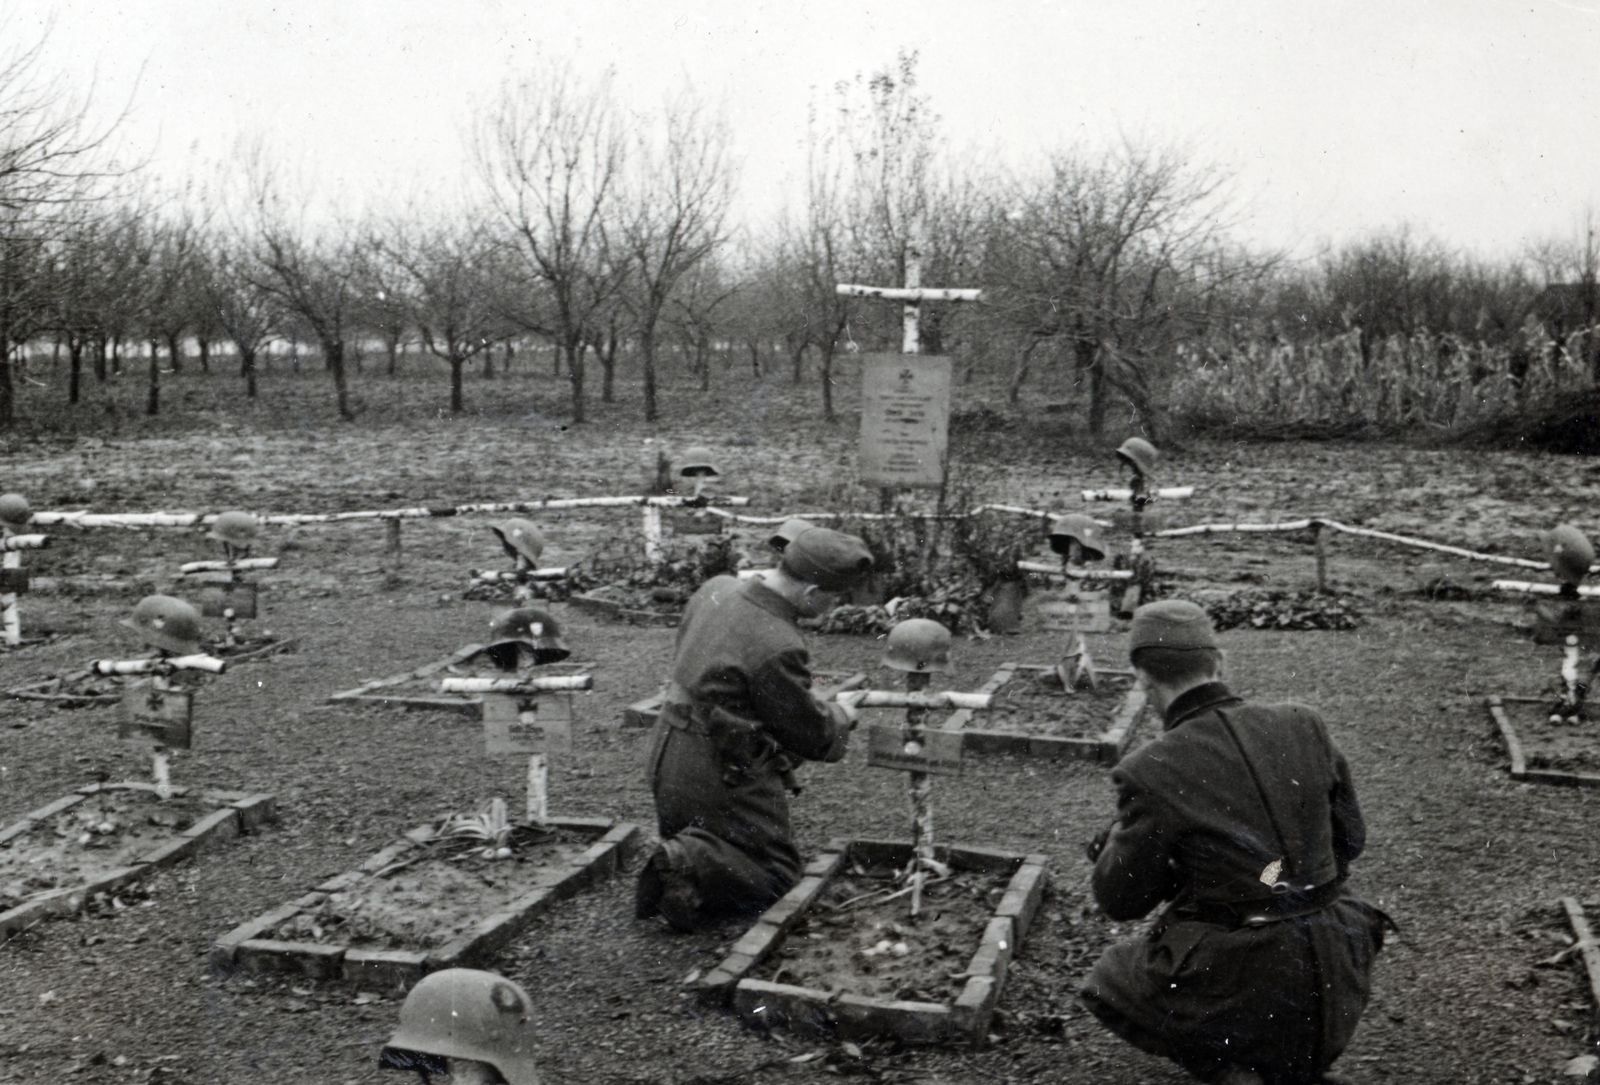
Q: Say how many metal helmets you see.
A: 12